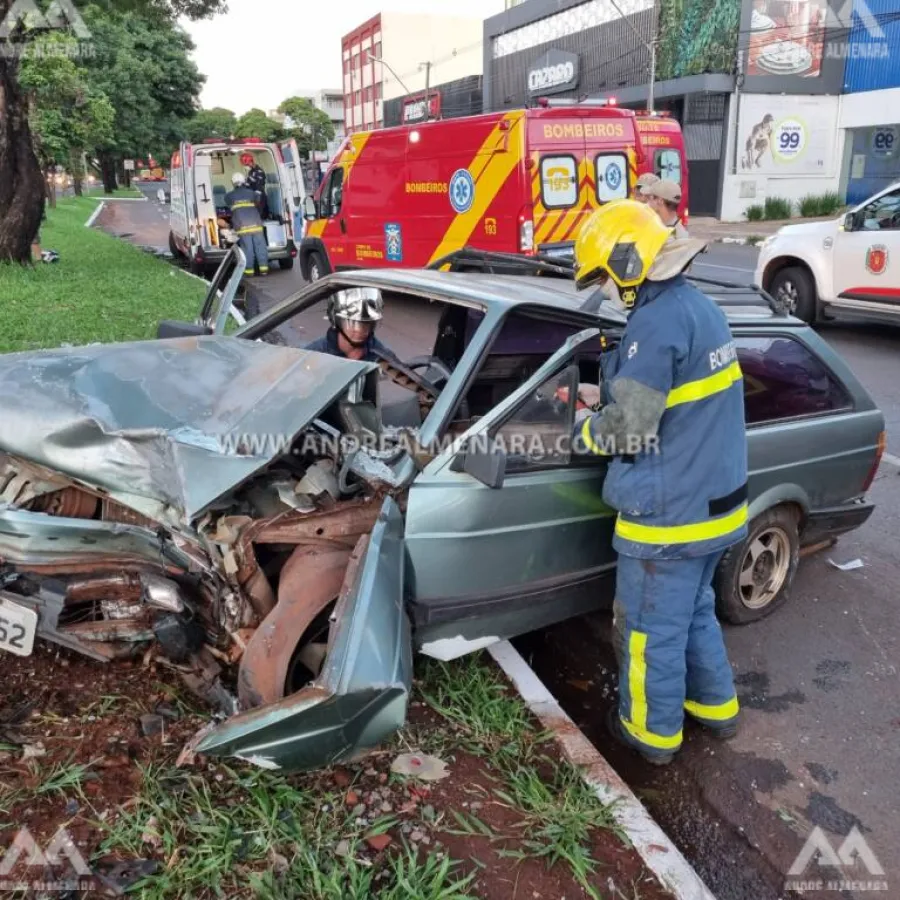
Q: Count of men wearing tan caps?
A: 2